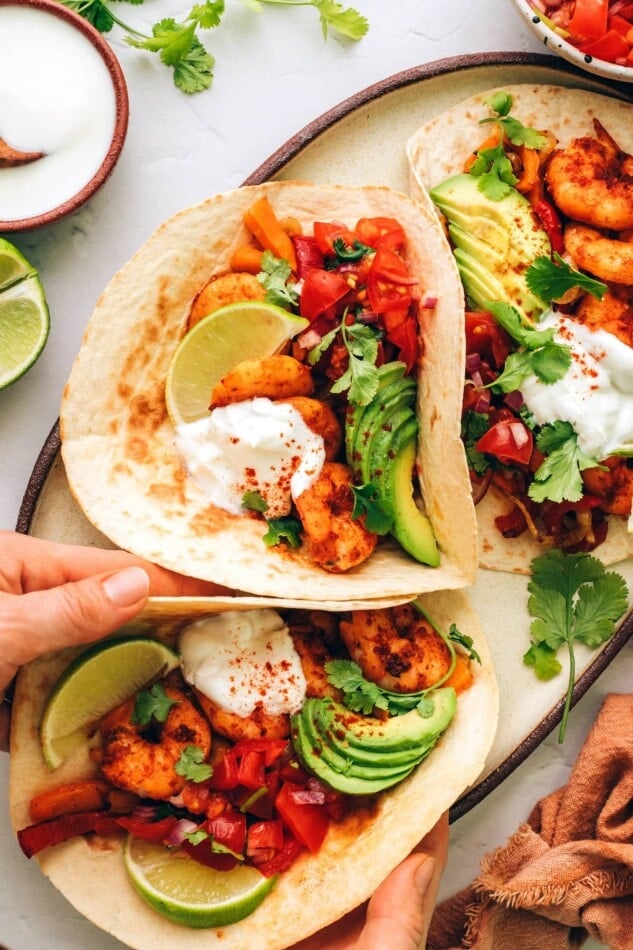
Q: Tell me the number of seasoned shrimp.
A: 12